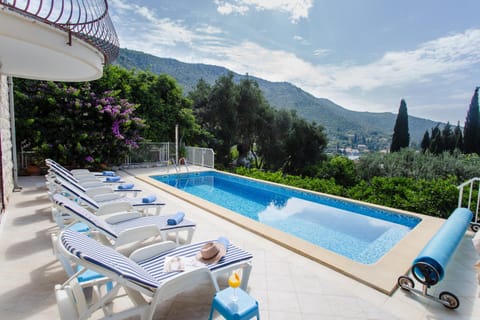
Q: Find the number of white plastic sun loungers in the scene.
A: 6